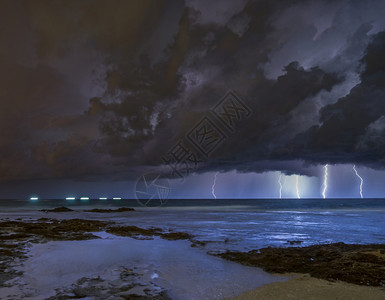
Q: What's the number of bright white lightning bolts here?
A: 5